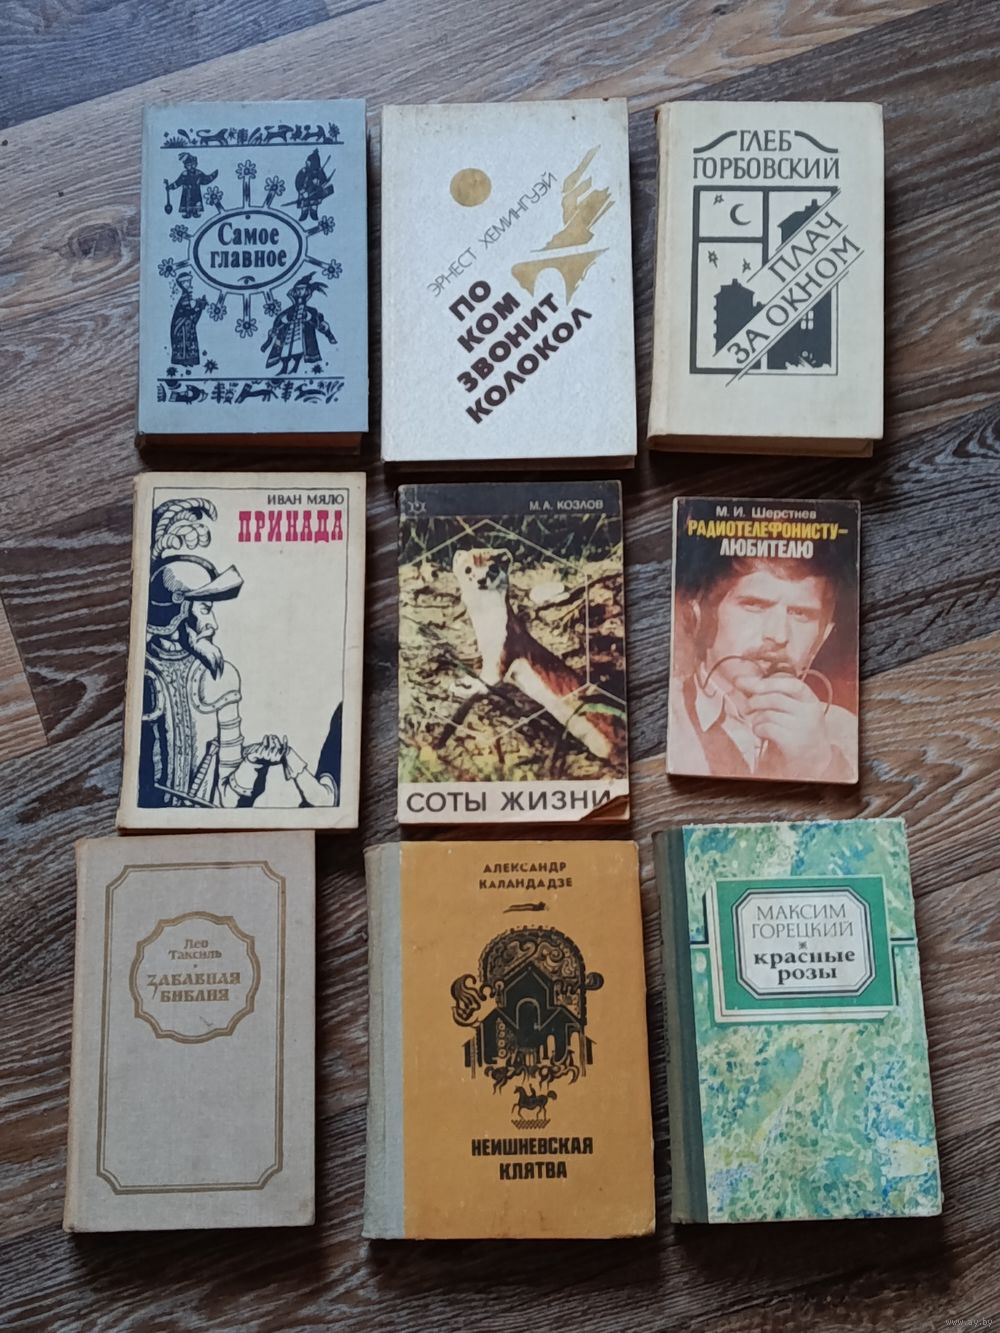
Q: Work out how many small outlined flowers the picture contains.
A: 10